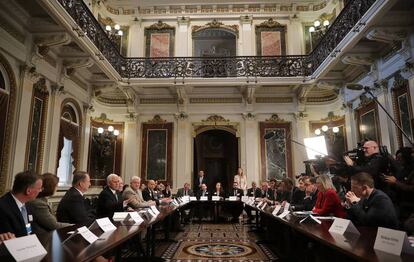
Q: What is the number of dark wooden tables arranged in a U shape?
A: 3